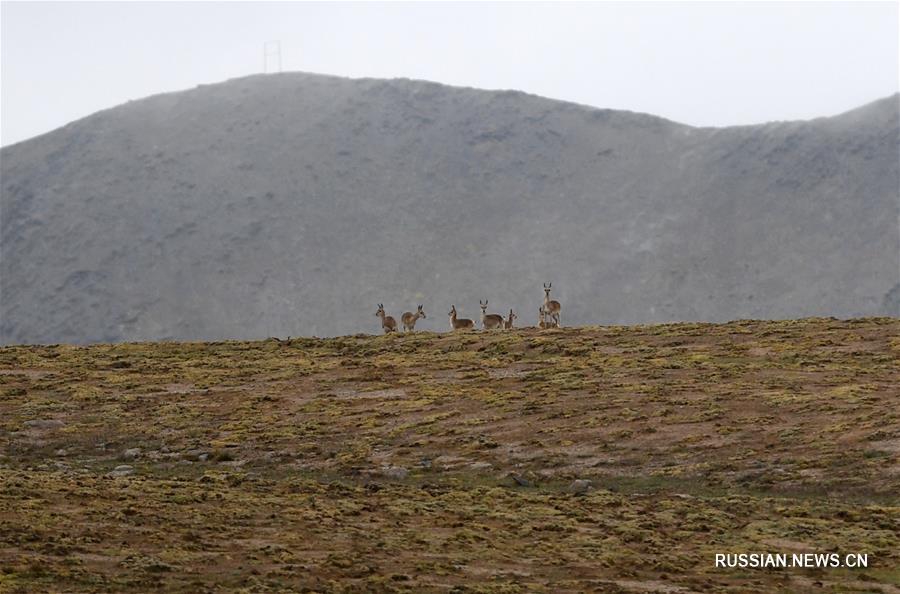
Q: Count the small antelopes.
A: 7